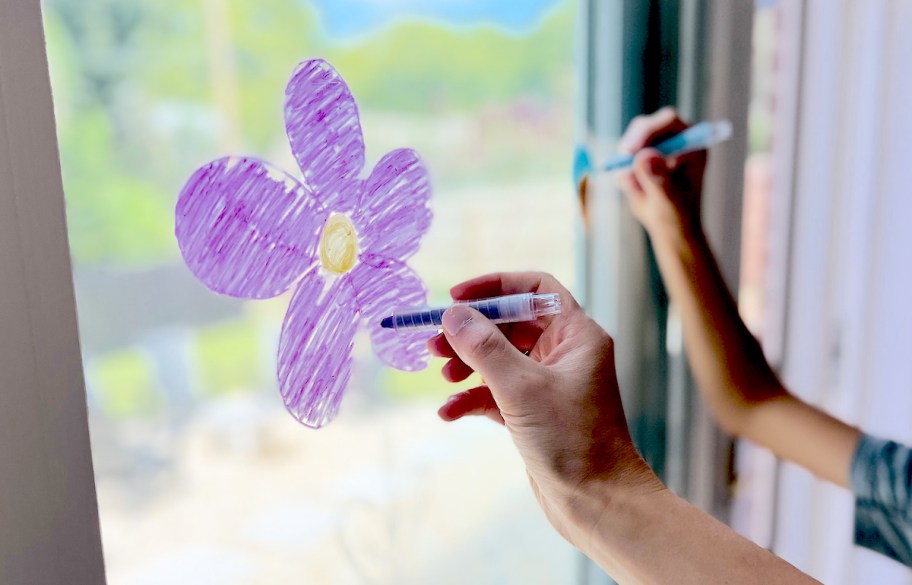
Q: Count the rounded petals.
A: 5